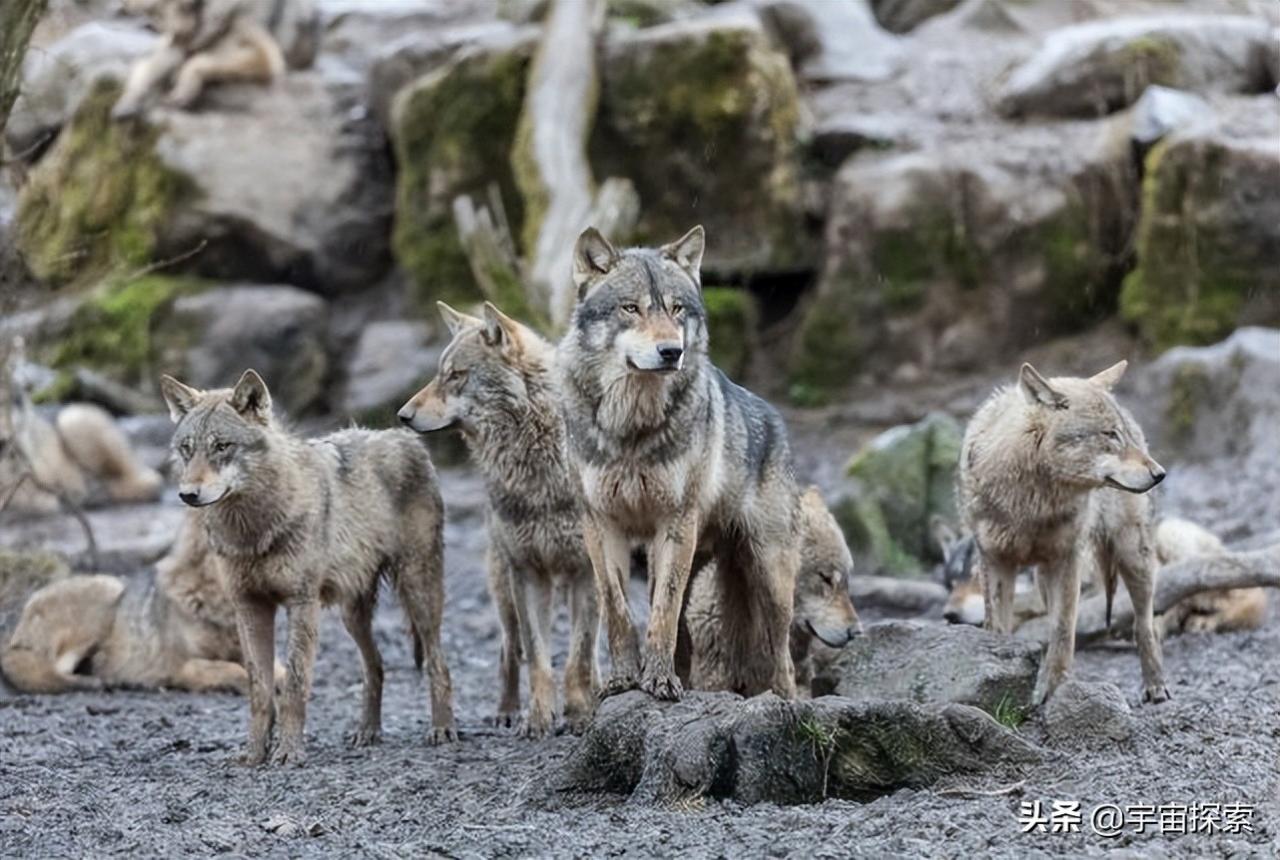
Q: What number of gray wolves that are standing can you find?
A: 4